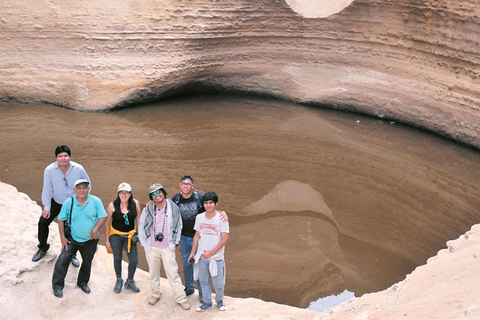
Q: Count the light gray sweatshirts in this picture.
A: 1